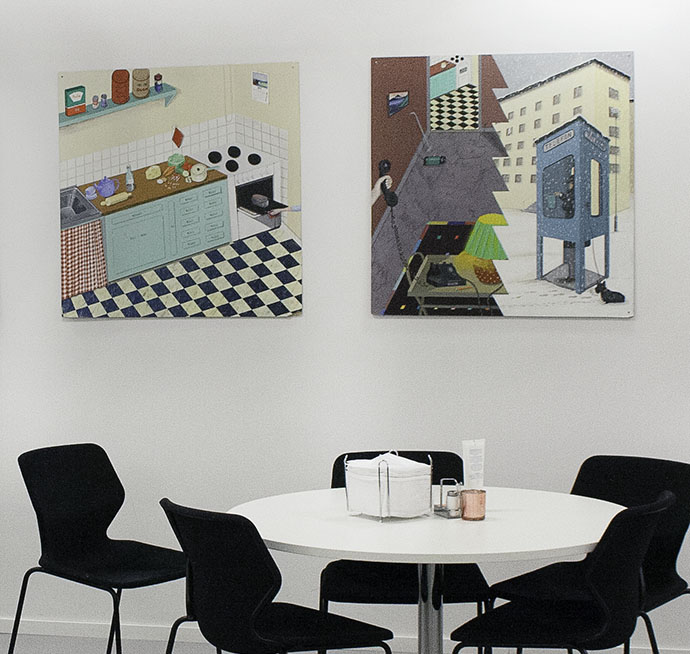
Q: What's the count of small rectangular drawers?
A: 10